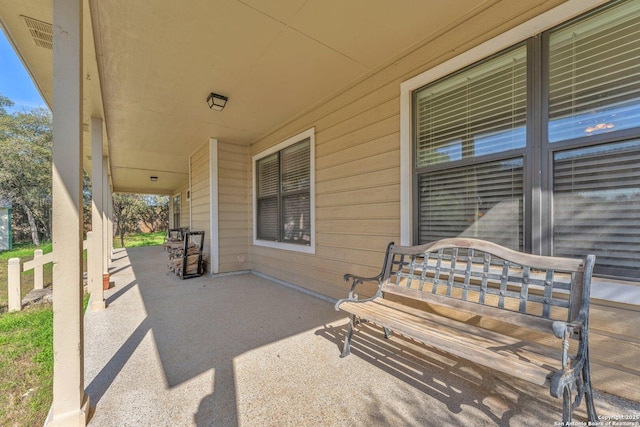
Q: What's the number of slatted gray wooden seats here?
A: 1